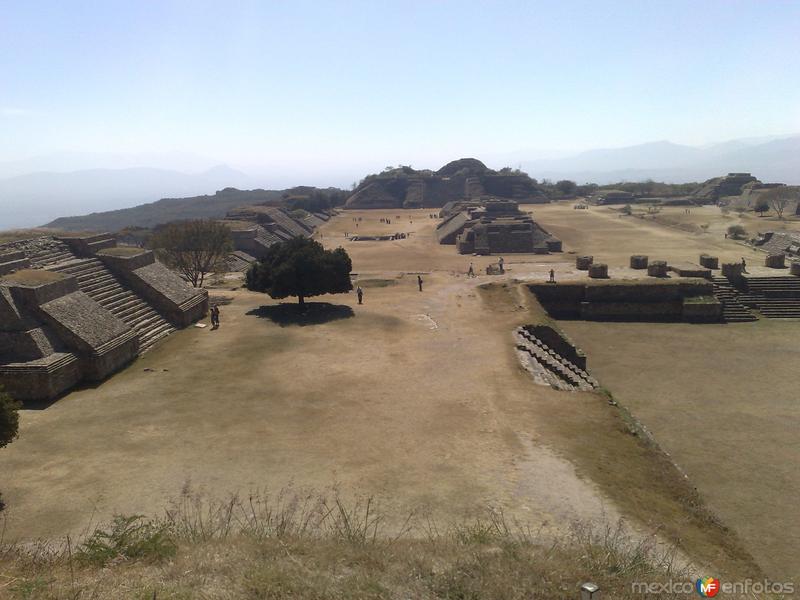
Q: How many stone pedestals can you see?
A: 8